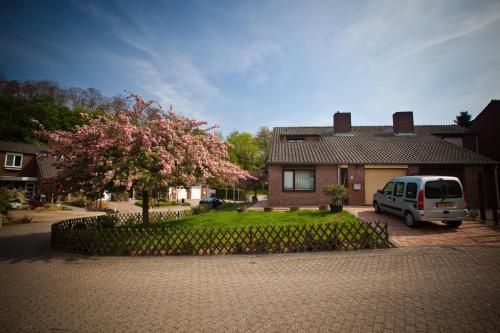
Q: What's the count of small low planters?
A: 4